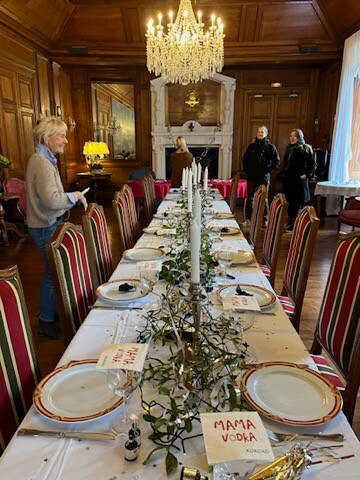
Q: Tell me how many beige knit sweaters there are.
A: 1